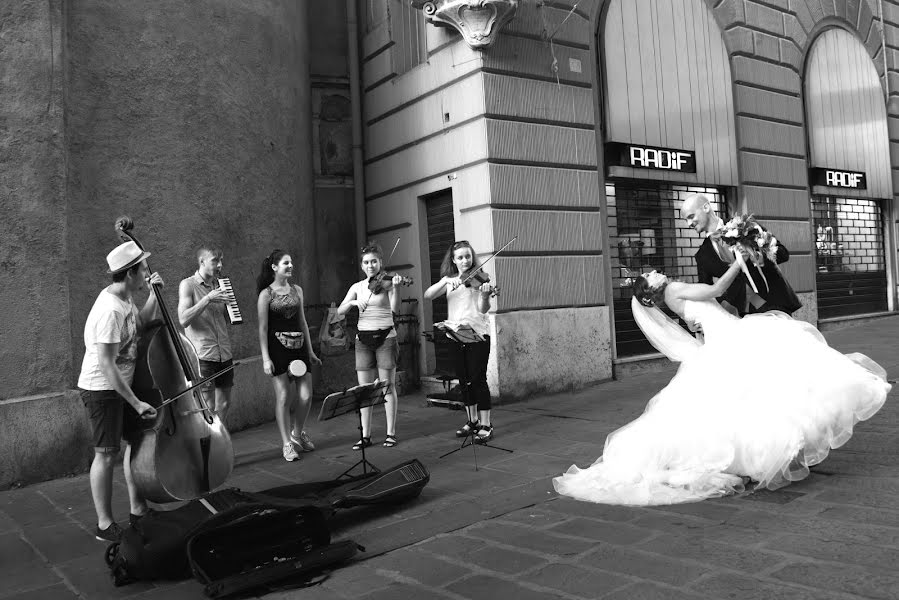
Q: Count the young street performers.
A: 5